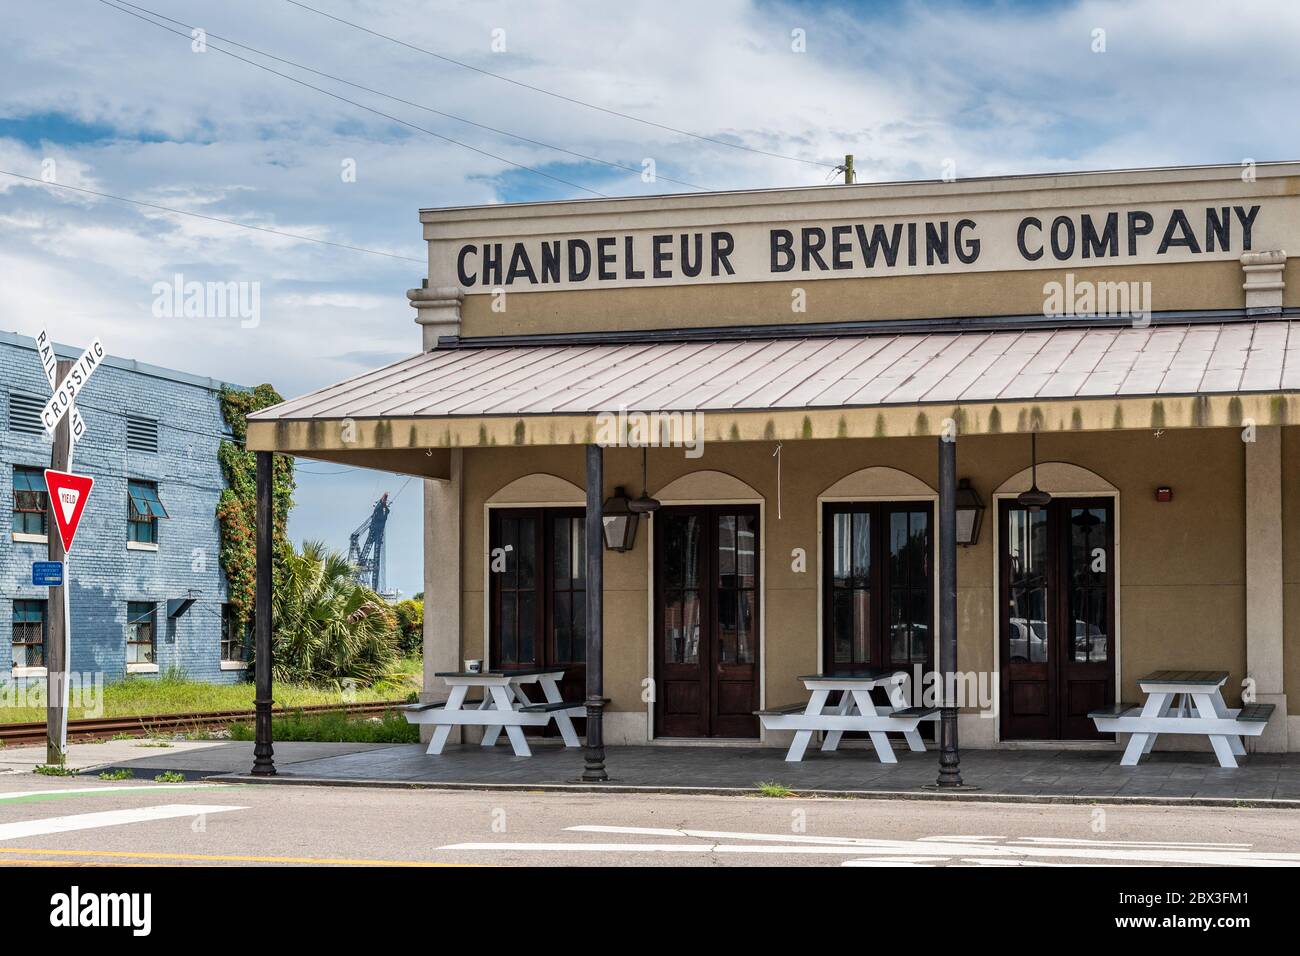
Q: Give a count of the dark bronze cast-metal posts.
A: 3